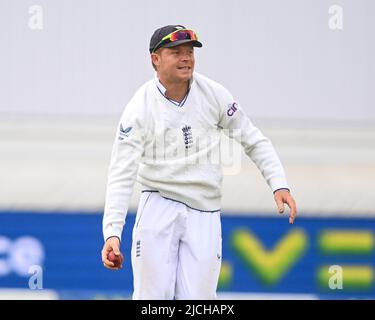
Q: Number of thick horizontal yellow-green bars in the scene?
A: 2